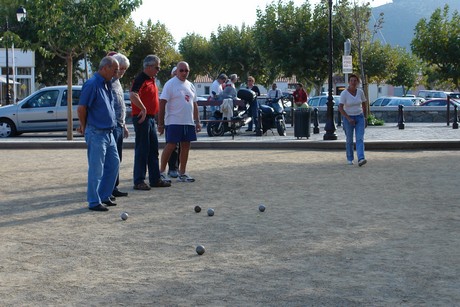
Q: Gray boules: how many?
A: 4